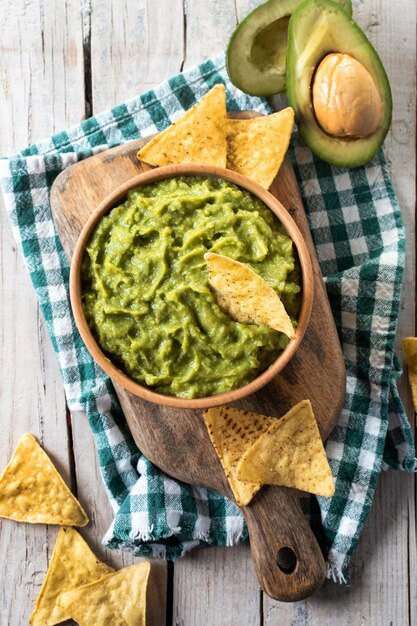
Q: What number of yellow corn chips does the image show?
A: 9